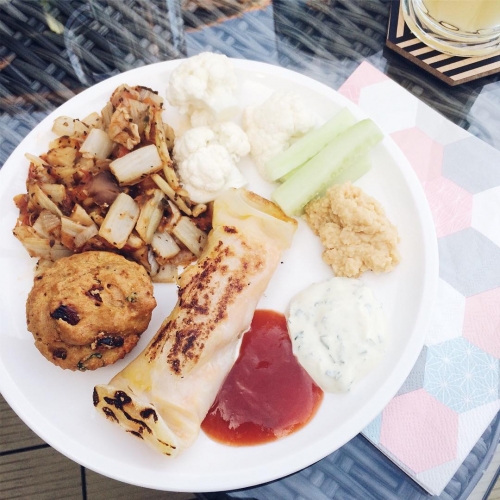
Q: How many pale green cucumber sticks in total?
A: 3